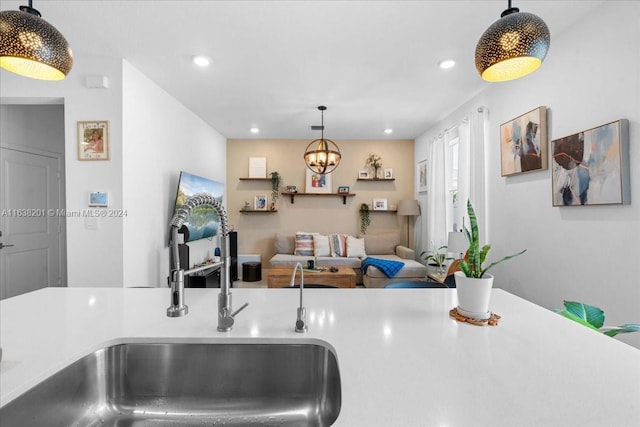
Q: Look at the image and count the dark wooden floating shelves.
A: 5